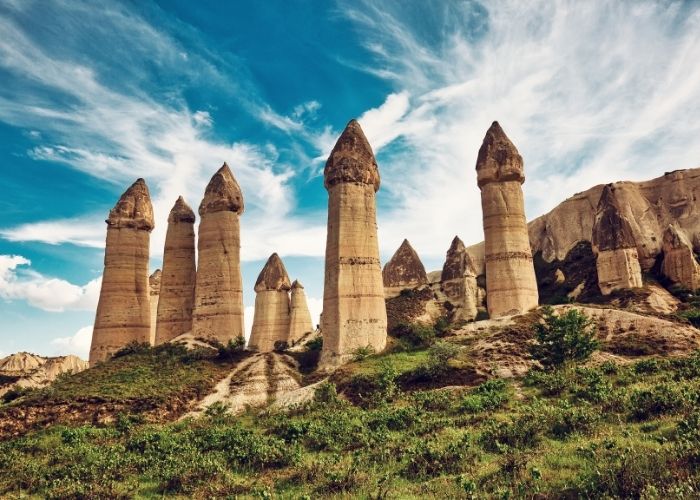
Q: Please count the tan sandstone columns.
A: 12